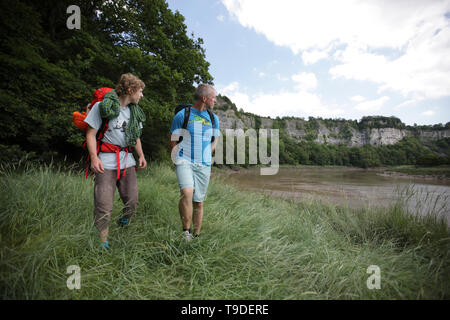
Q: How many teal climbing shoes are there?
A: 2